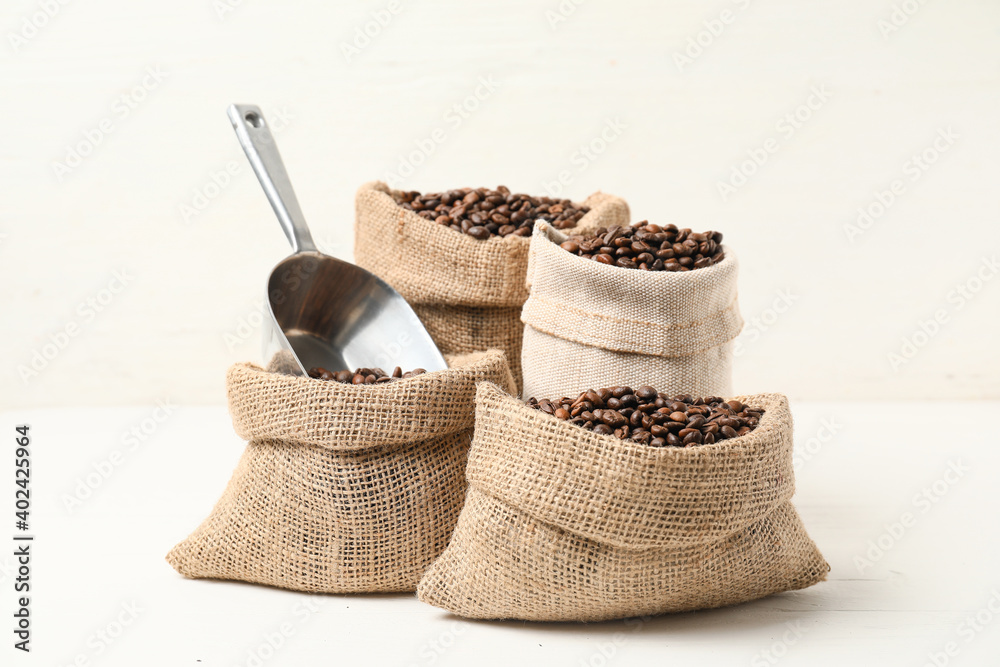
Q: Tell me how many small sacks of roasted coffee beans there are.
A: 4